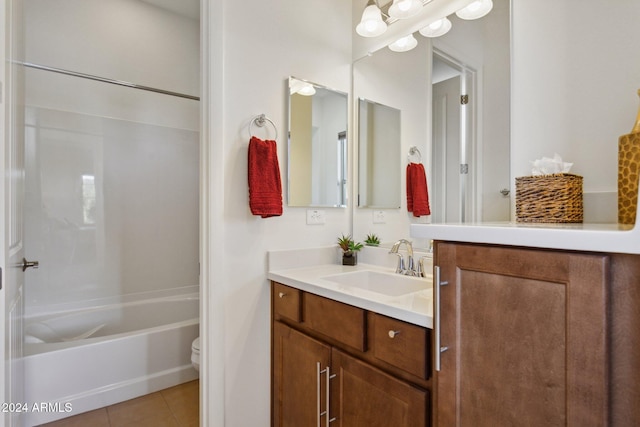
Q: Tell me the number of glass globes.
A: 5